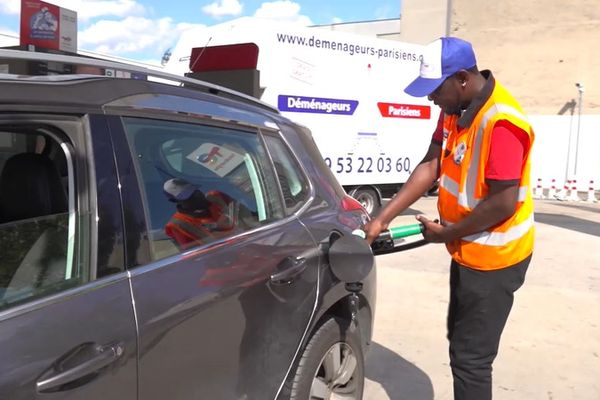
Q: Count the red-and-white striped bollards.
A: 5